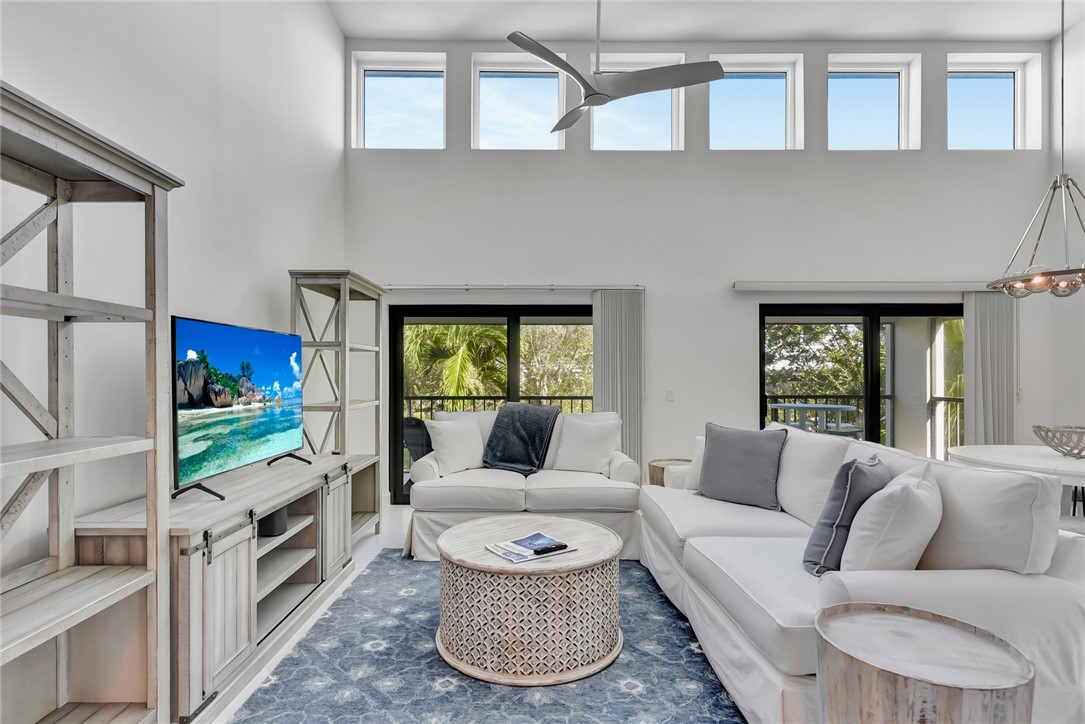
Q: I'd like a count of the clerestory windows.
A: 6